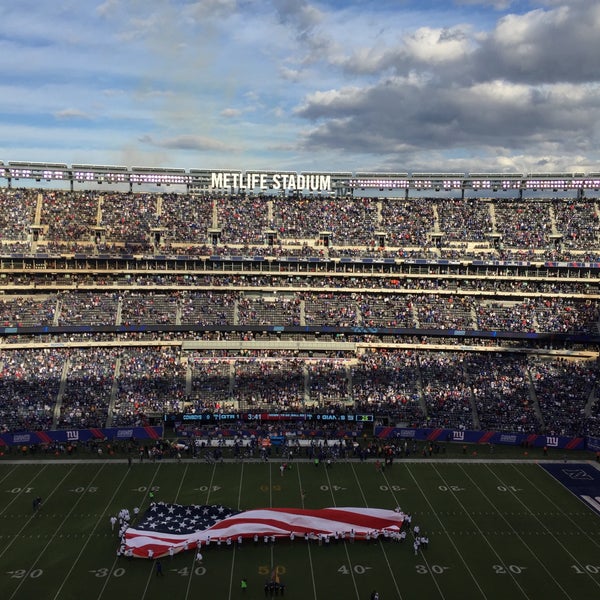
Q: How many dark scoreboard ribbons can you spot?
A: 2